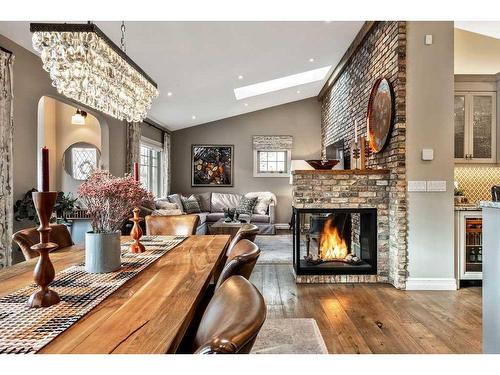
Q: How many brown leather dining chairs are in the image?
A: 5